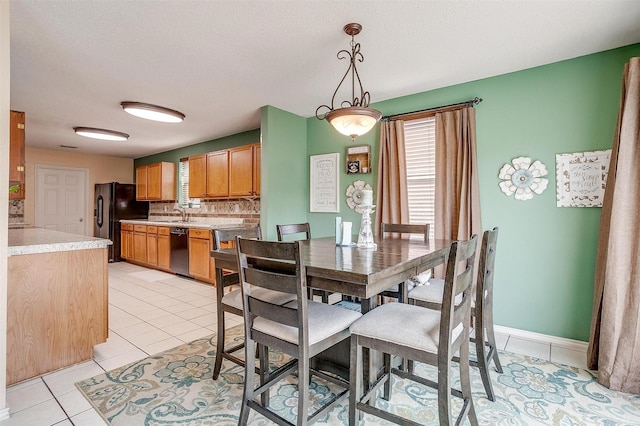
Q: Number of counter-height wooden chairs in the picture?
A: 6